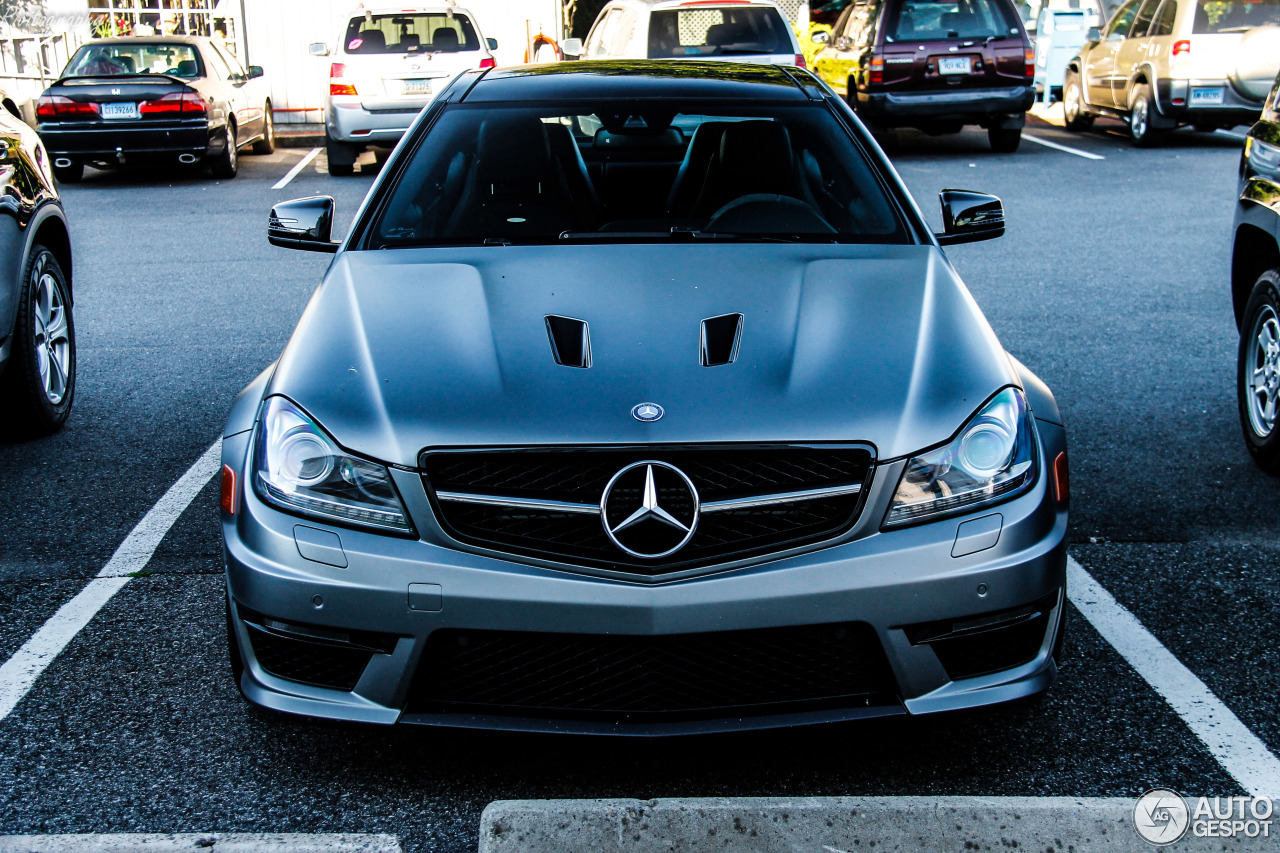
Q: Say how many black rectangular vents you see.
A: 2